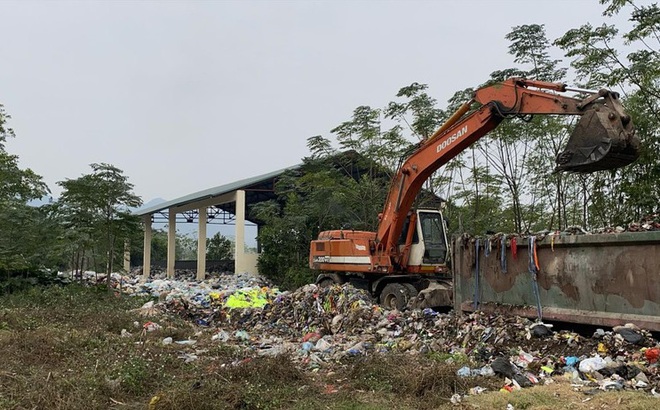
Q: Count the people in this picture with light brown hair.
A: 0